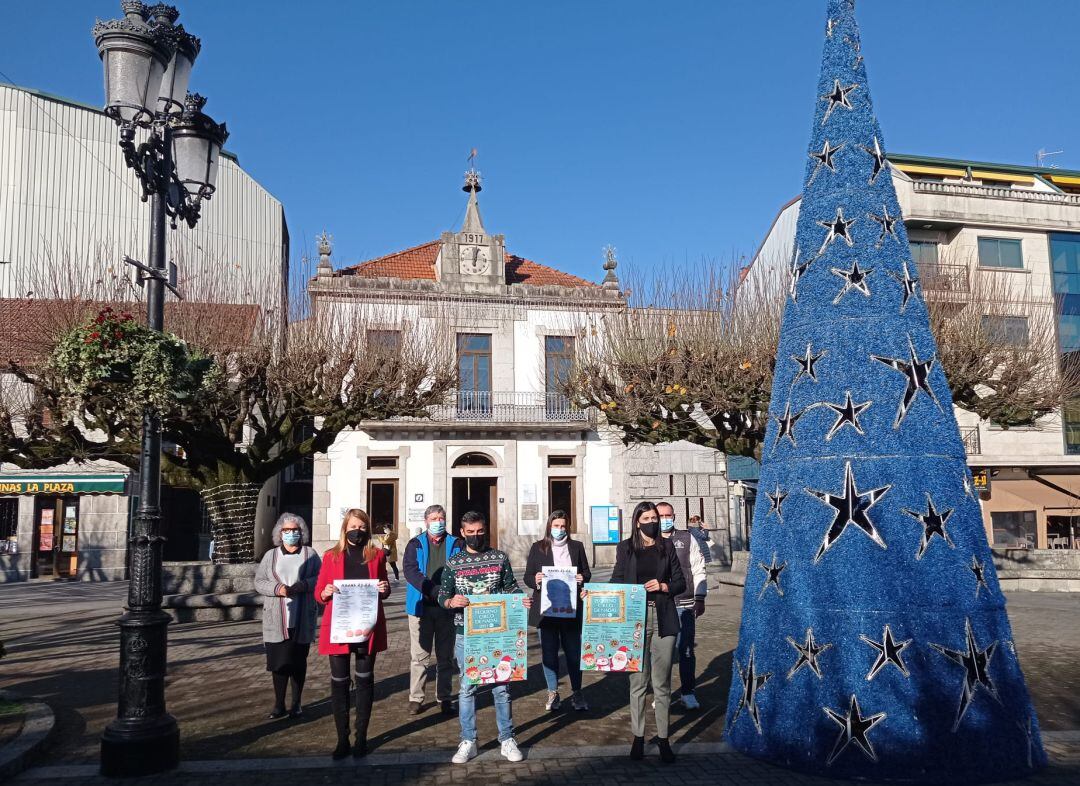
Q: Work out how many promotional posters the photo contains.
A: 4